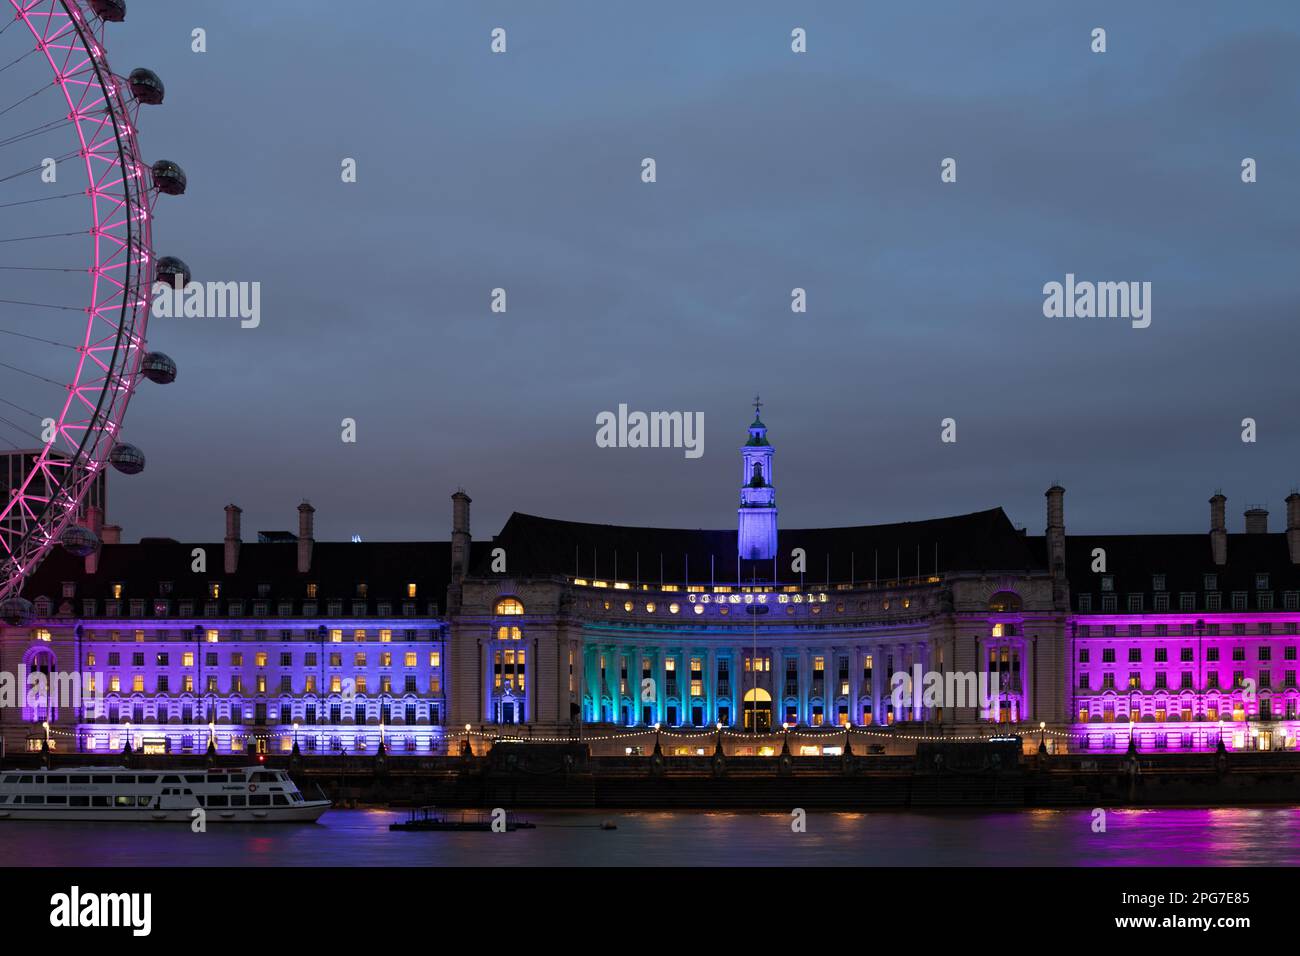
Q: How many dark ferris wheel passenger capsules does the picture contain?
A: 8